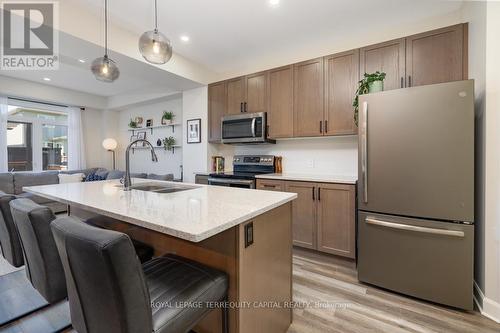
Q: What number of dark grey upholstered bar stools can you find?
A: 3